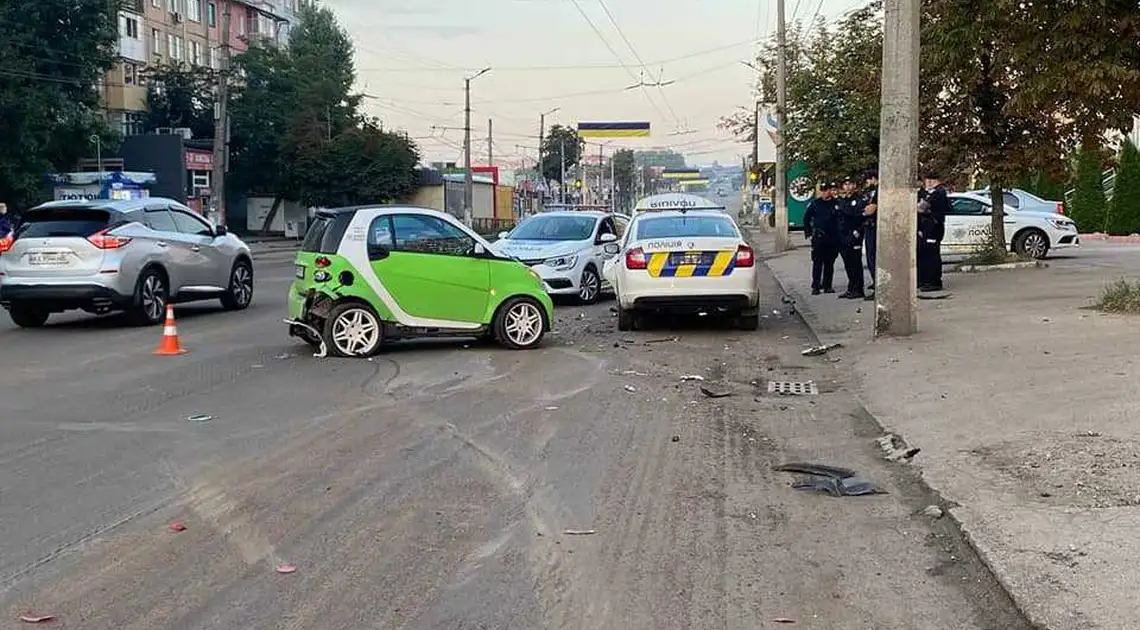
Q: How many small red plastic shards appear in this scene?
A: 3